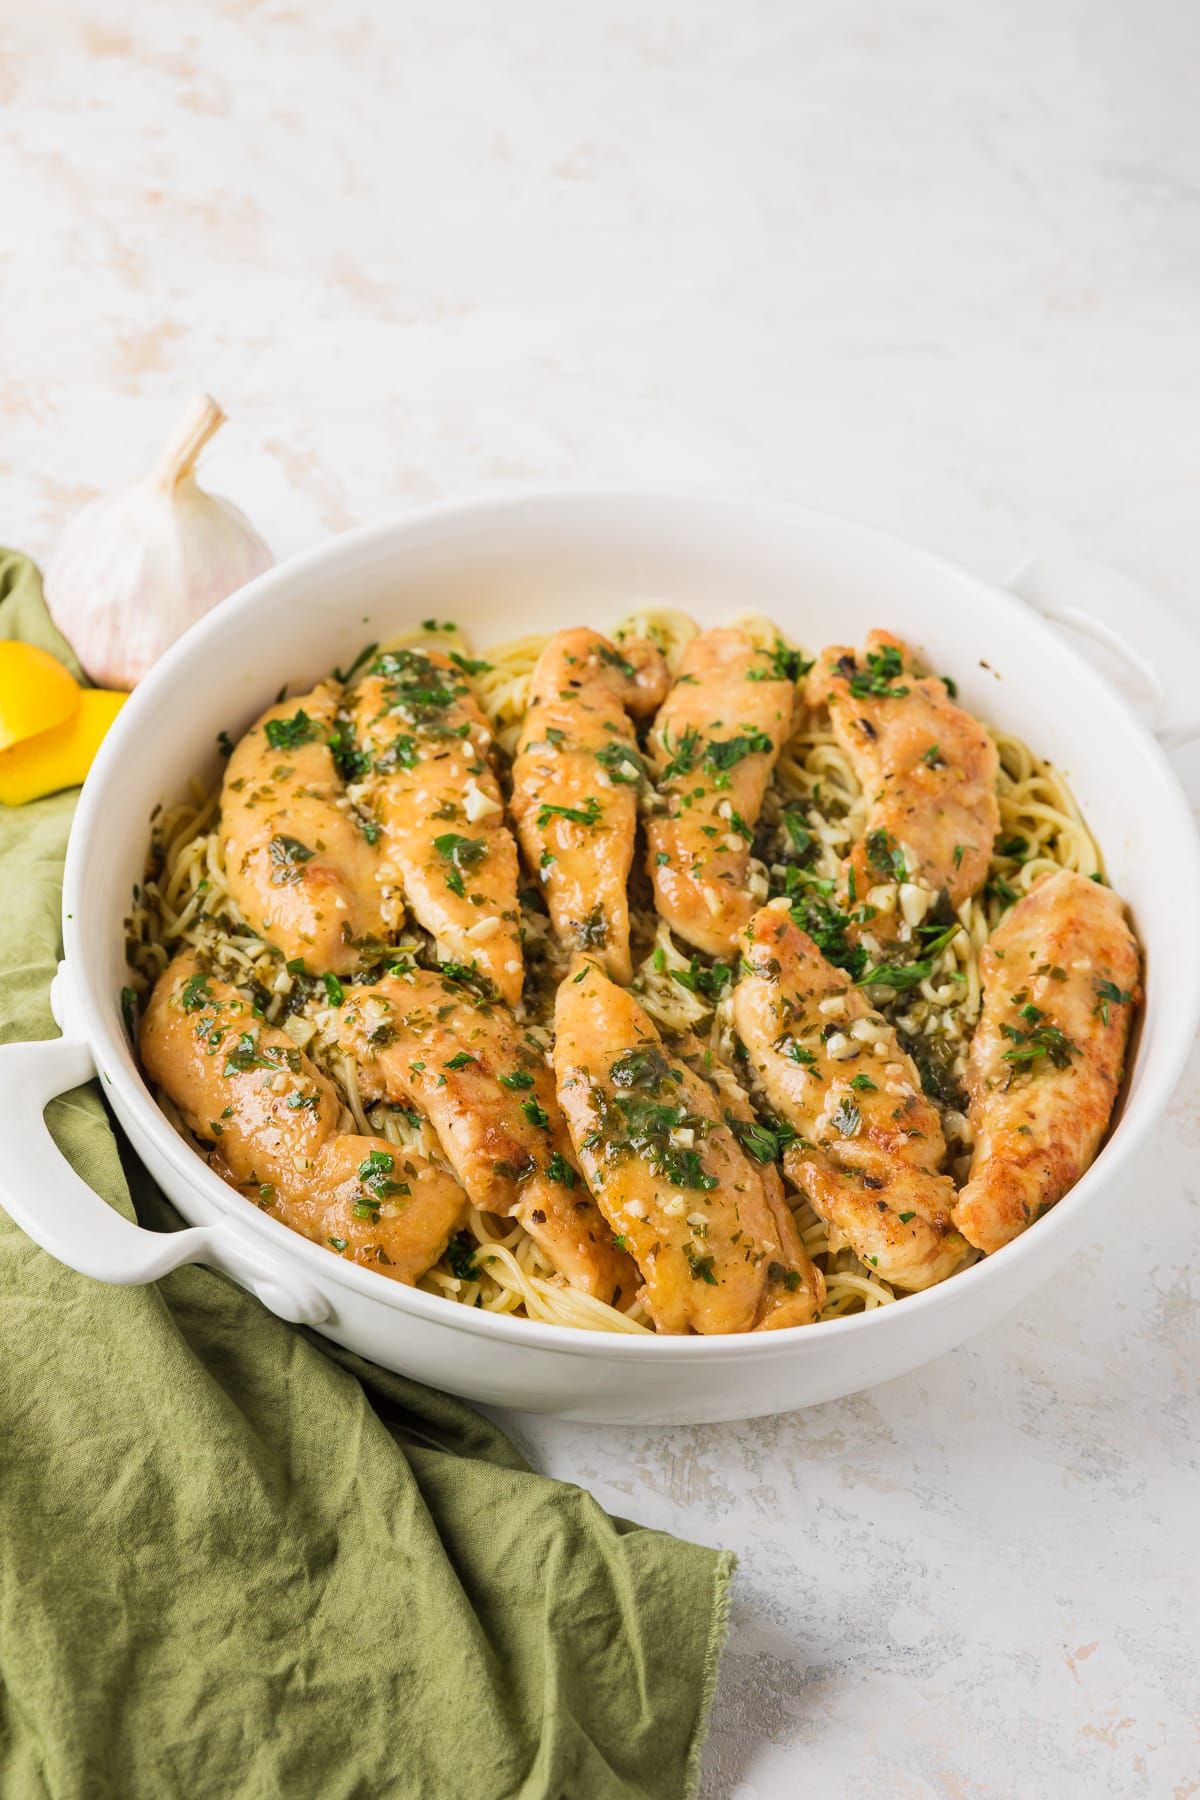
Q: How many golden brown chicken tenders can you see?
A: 10